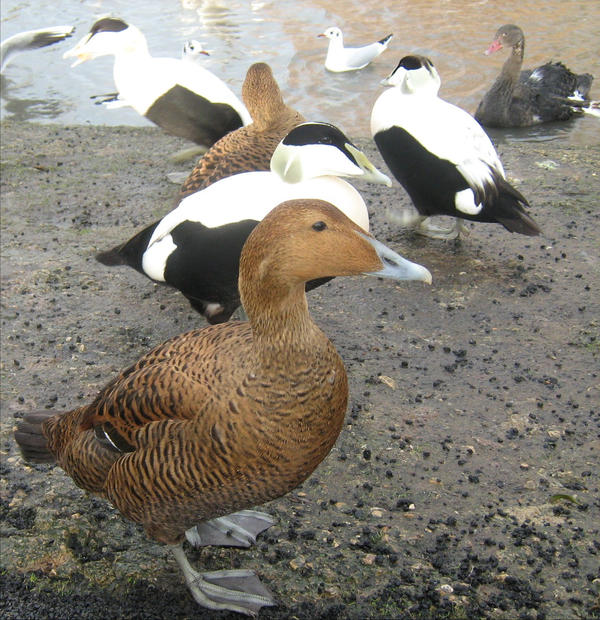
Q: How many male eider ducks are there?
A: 3